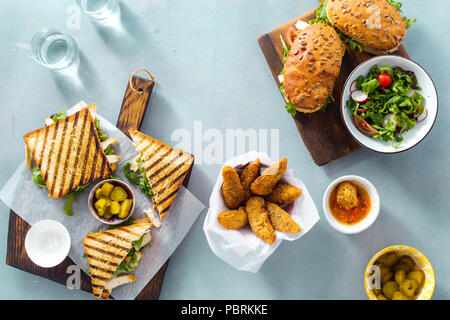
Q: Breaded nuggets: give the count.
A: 8